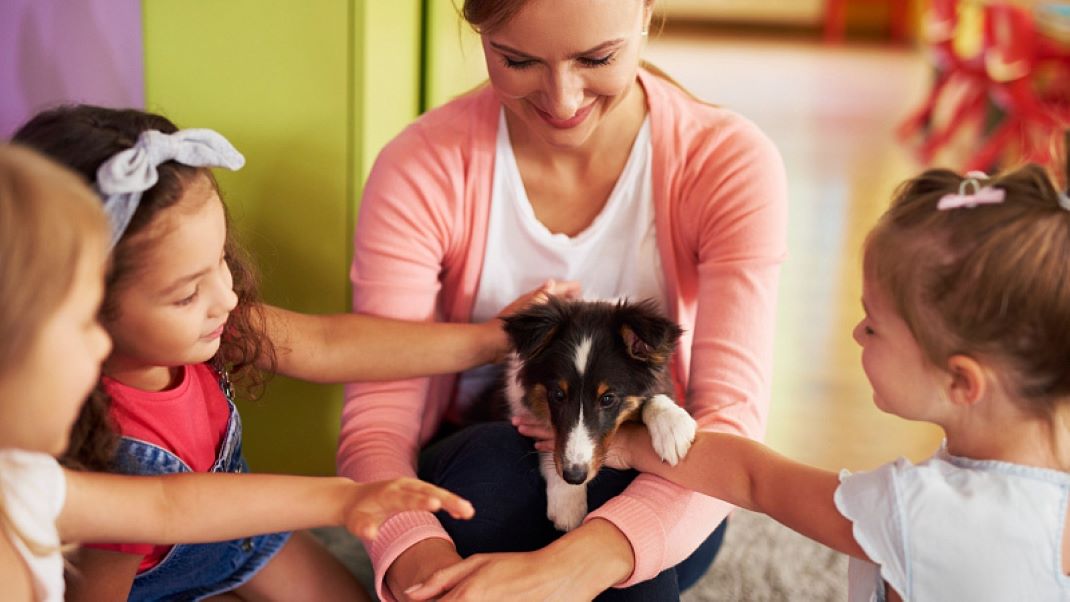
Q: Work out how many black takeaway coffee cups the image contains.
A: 0